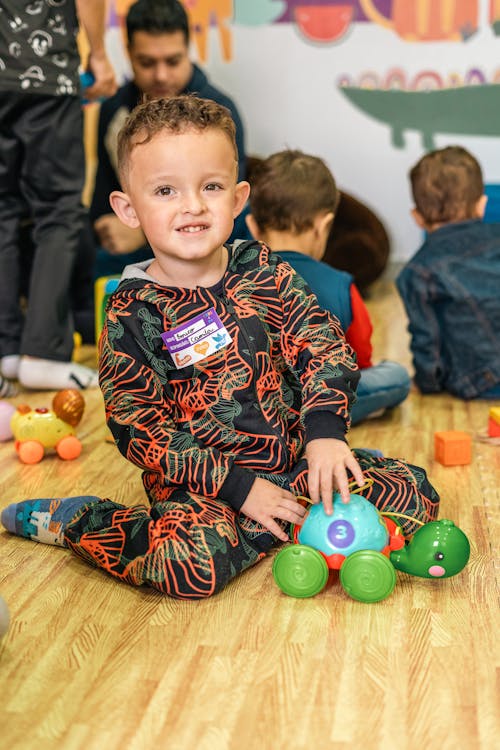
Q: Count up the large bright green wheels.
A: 2